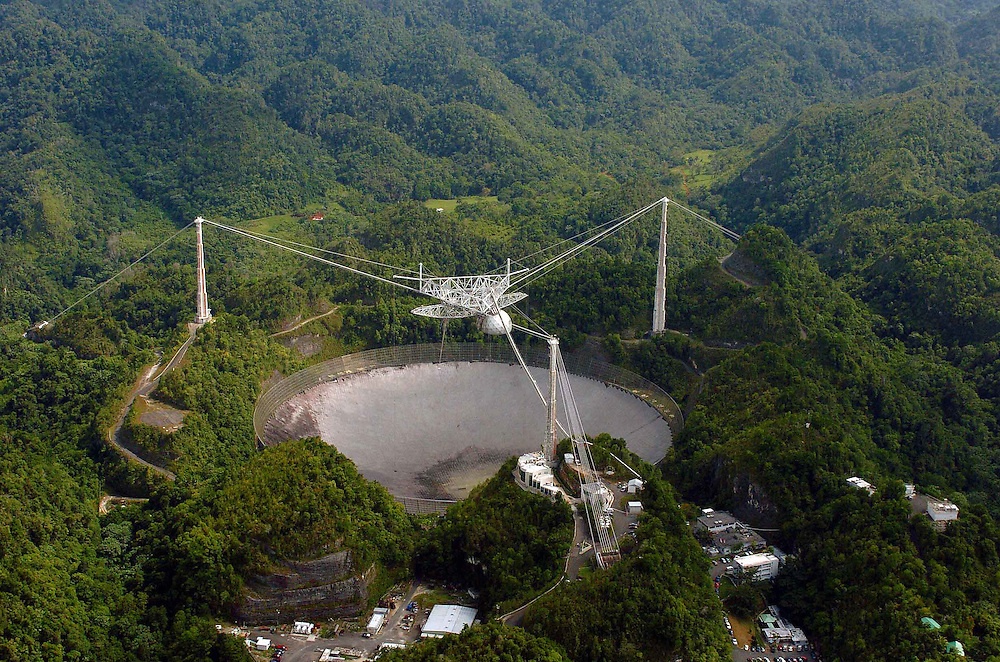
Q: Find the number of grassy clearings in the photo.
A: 3